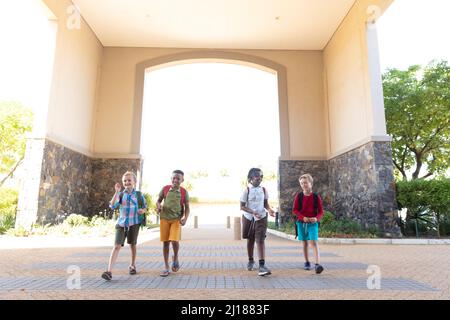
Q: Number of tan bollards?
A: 3